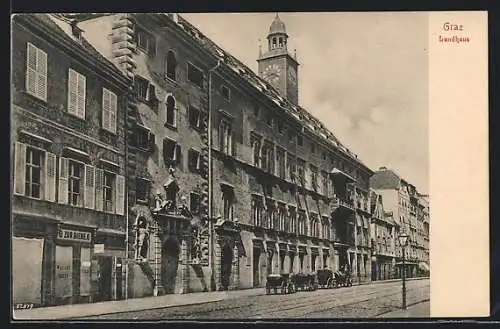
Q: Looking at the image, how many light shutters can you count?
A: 12